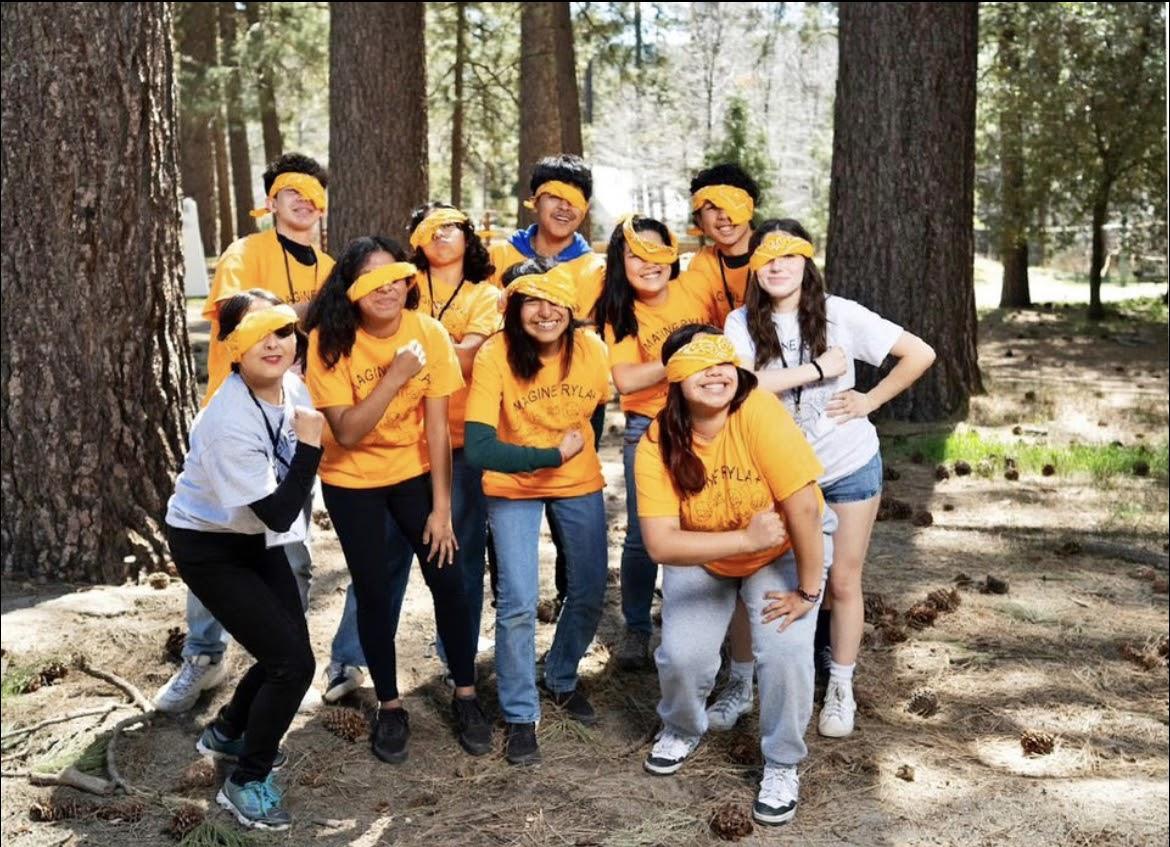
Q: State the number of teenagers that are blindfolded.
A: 10